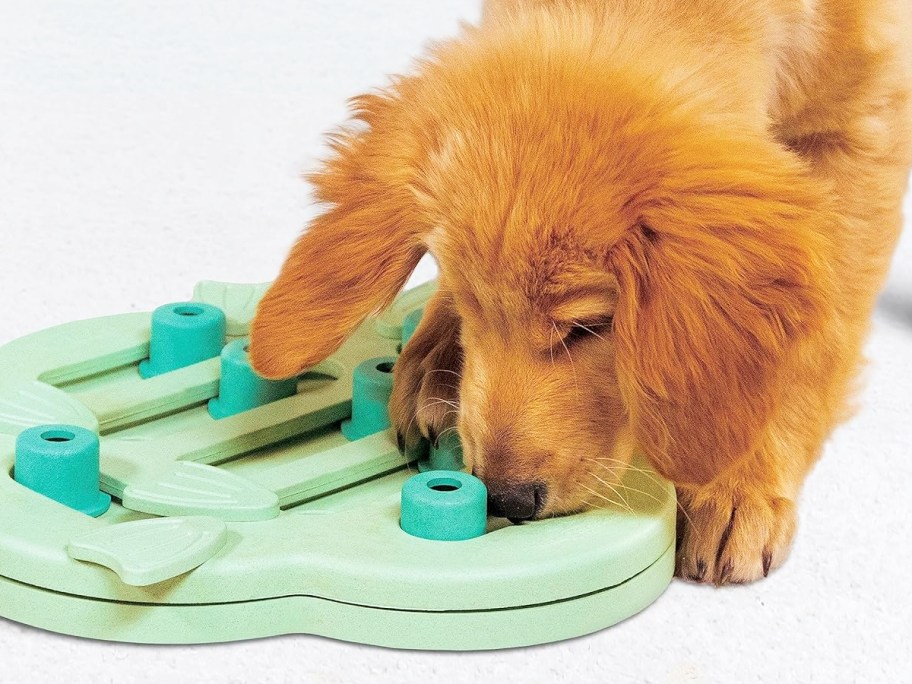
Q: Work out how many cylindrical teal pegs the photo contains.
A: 7